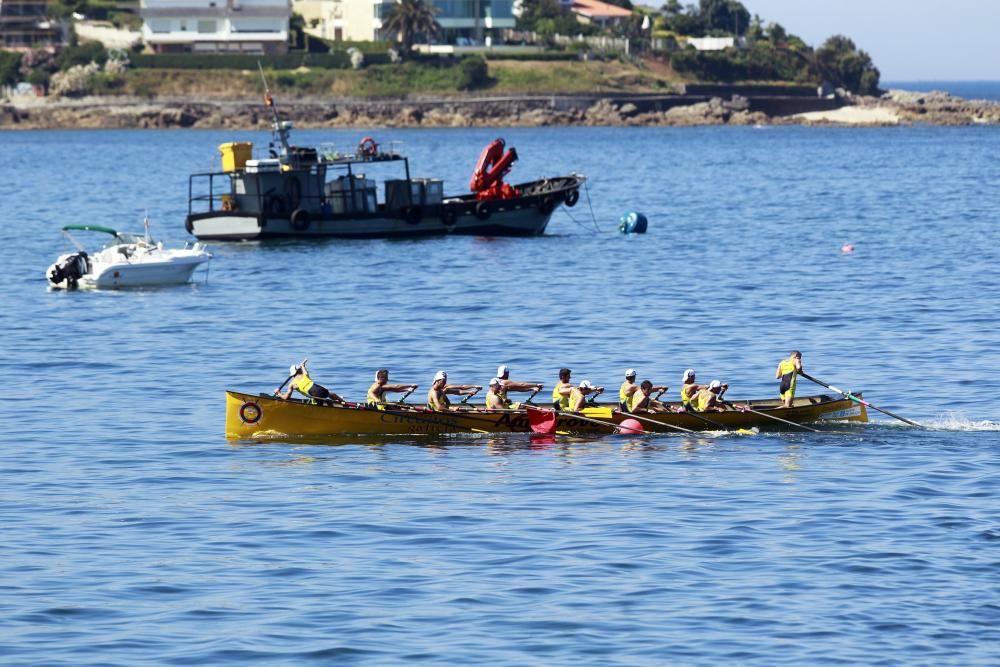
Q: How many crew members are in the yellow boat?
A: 12